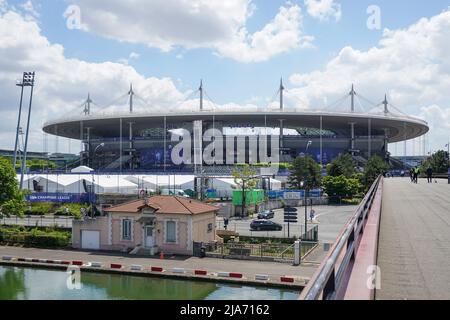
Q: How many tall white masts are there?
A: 6